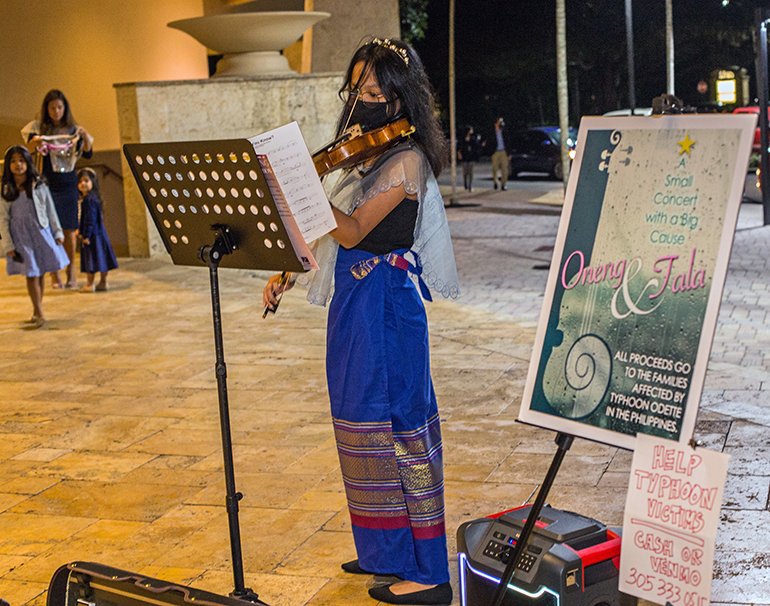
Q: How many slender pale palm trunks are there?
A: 3